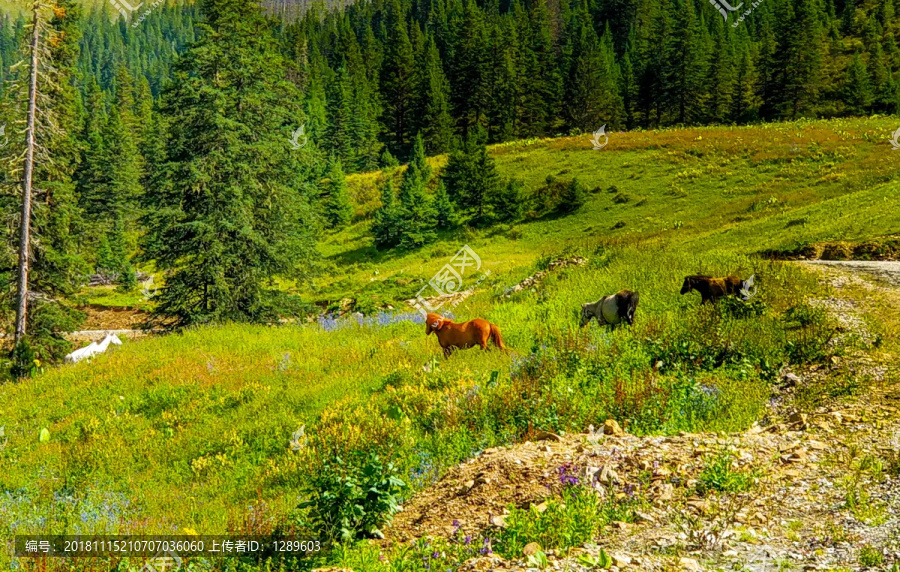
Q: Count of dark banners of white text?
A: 1